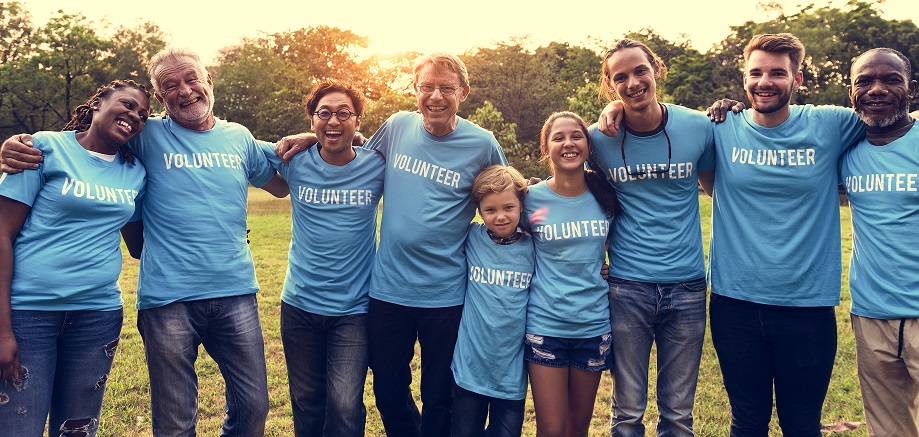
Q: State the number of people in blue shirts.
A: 9